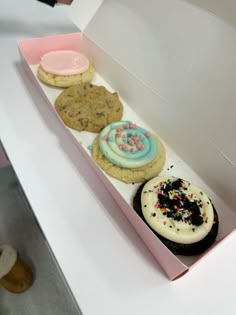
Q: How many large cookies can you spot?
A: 4